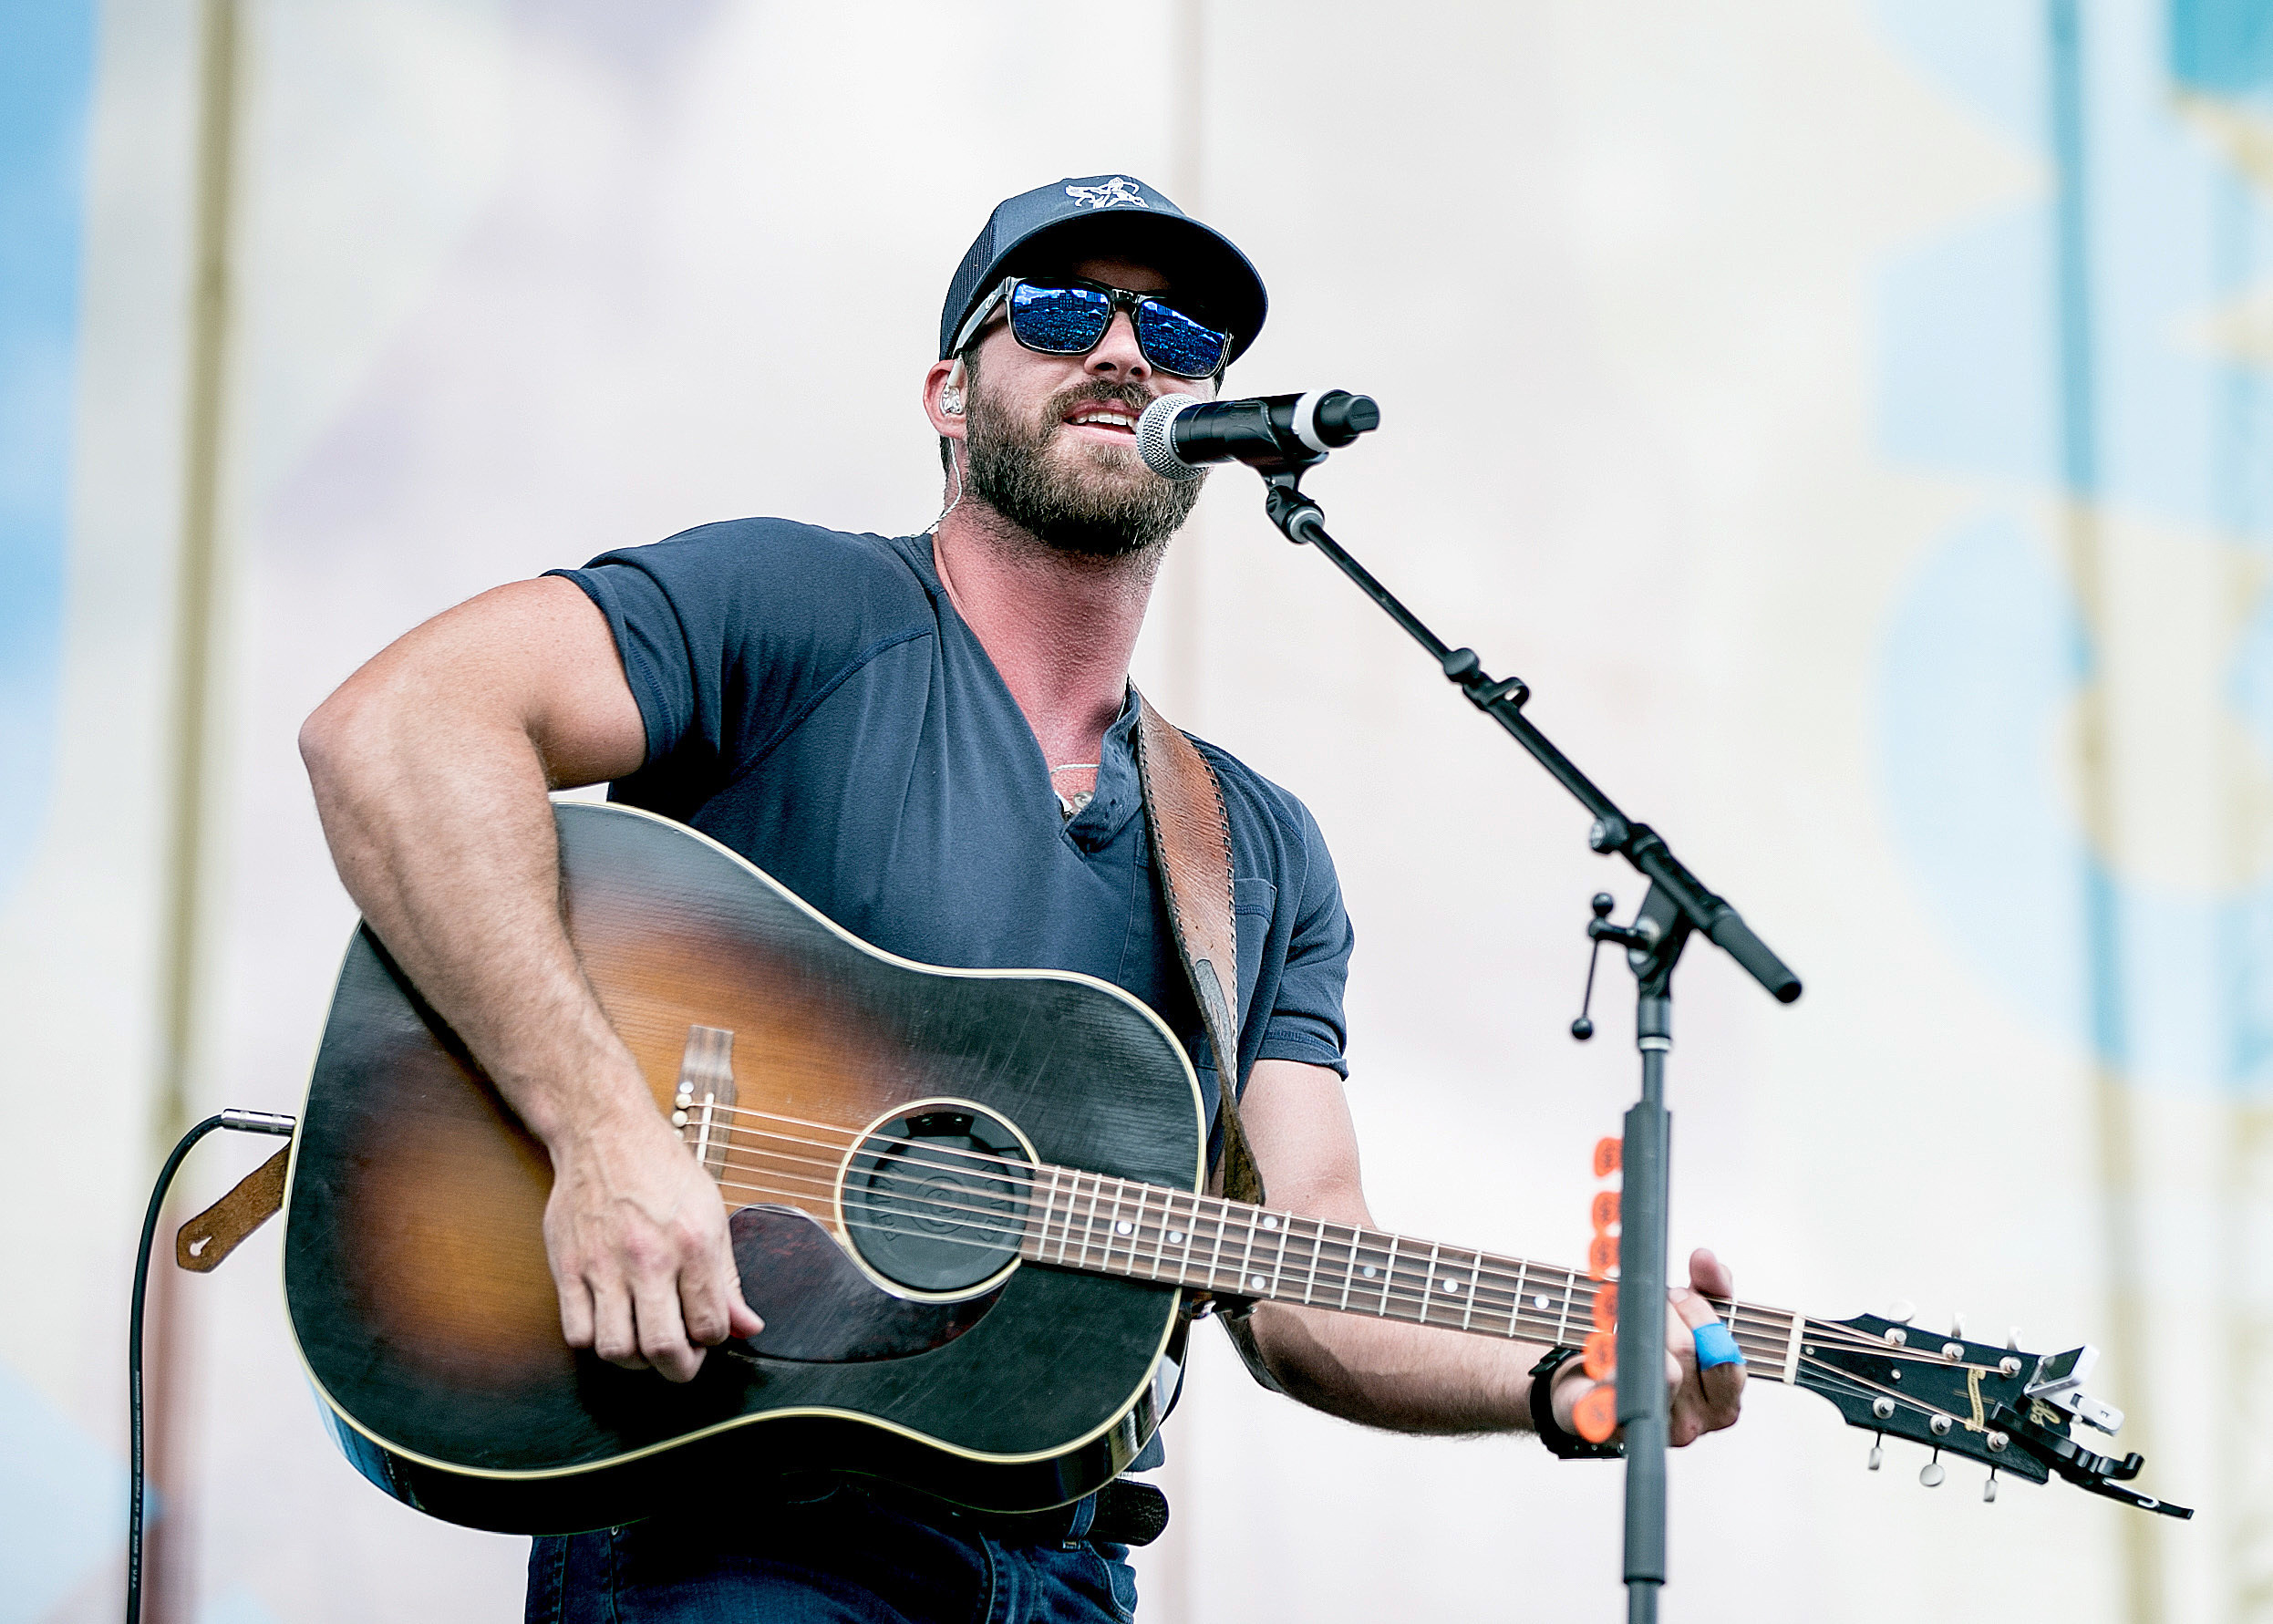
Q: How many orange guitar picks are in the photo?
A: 6